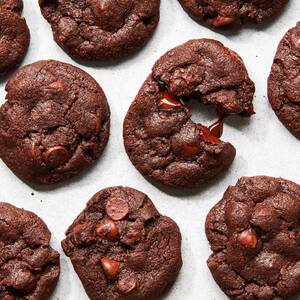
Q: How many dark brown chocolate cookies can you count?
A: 9